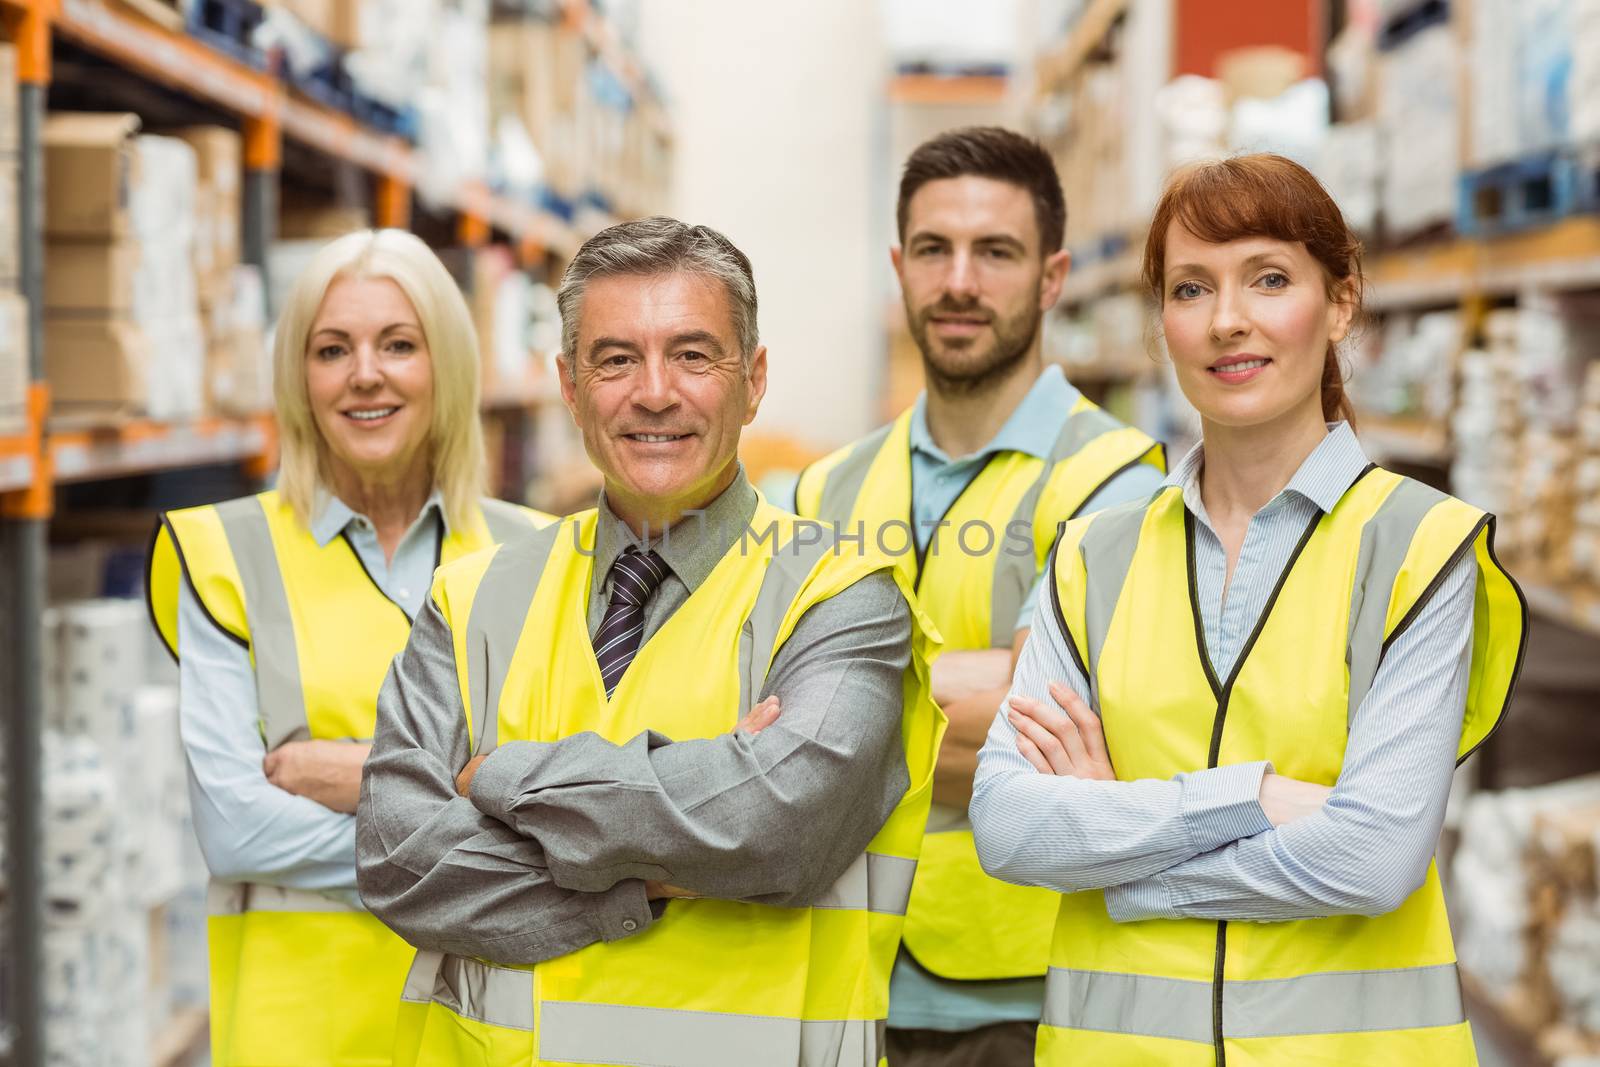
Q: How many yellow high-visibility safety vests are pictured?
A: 4